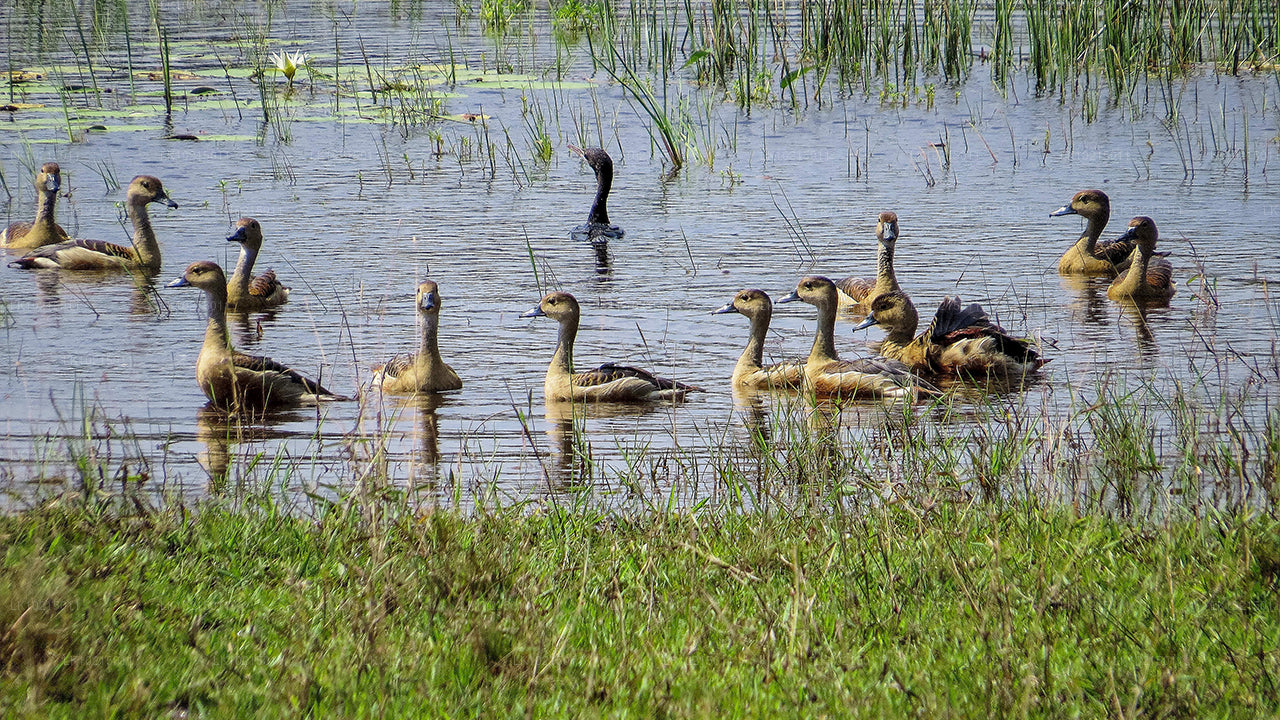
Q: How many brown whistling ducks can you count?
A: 12